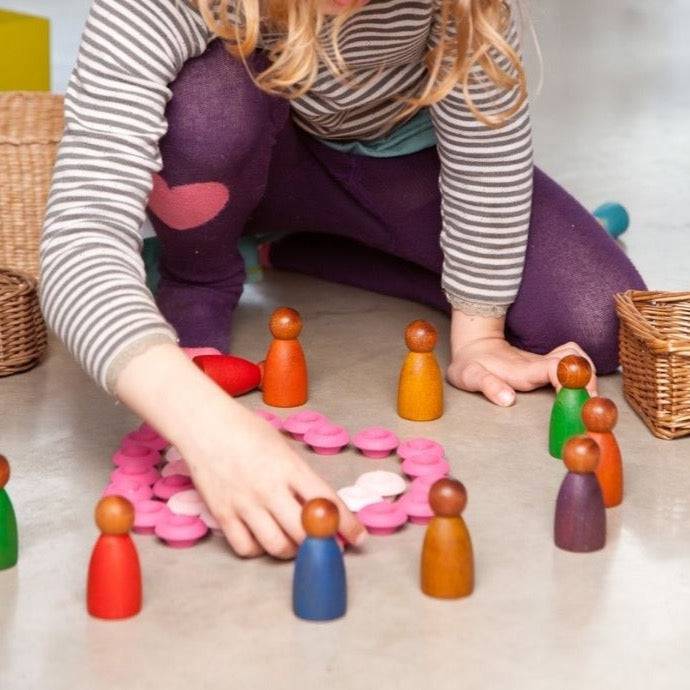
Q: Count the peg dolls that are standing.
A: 9